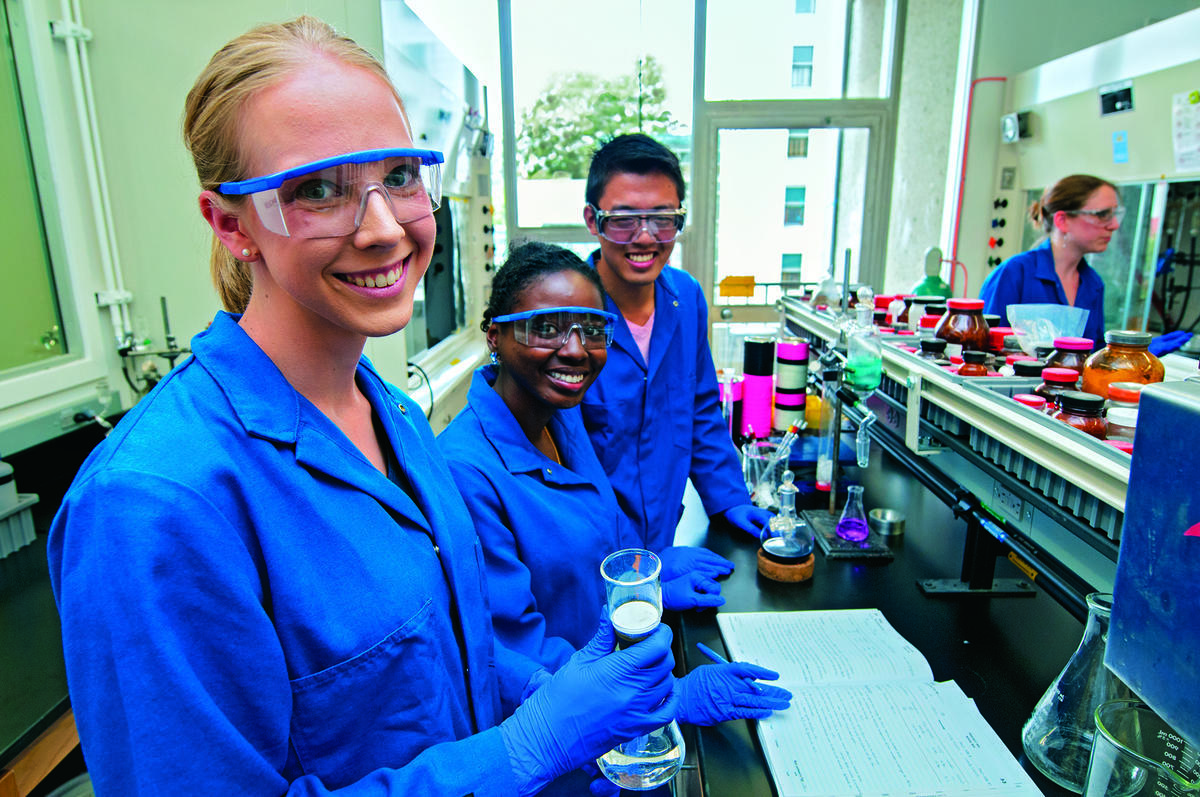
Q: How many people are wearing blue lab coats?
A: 4